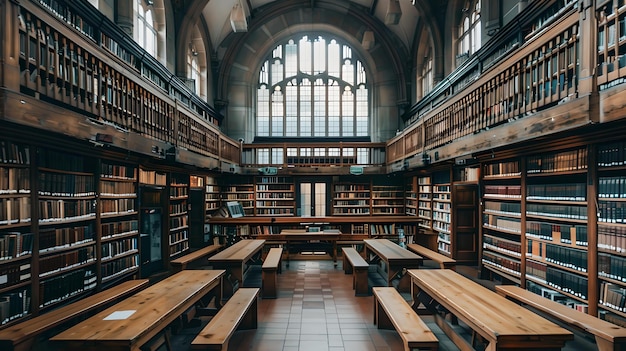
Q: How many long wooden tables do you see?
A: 4